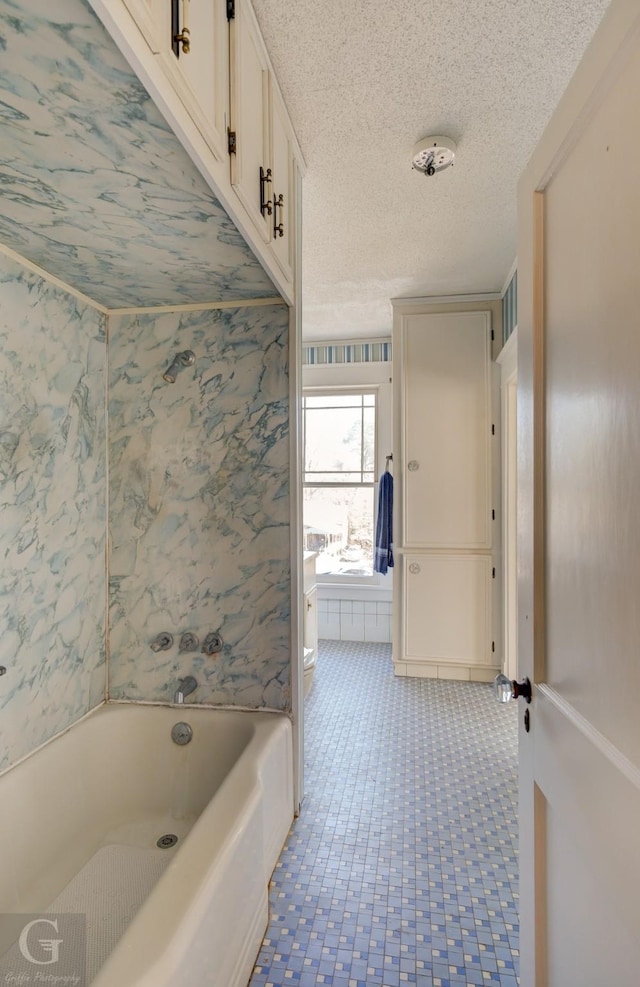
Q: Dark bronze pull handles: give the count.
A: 3